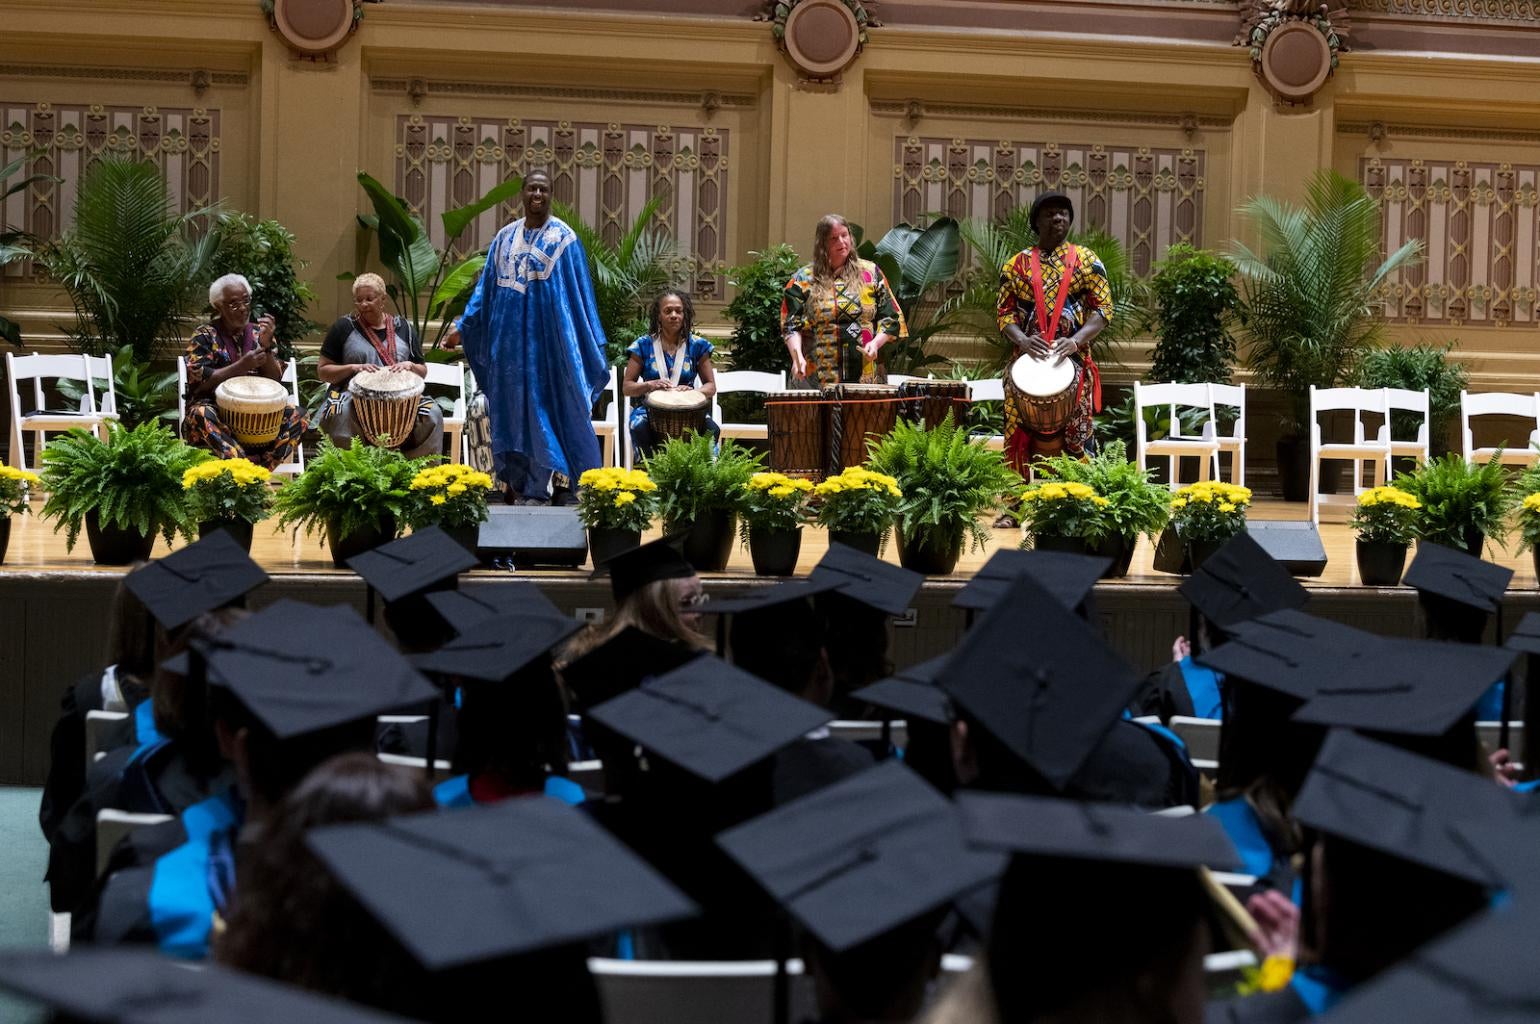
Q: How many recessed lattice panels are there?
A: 4